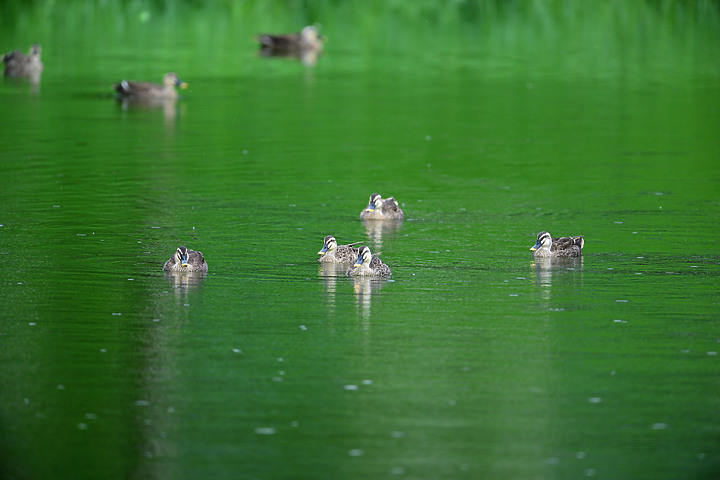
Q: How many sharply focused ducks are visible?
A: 5